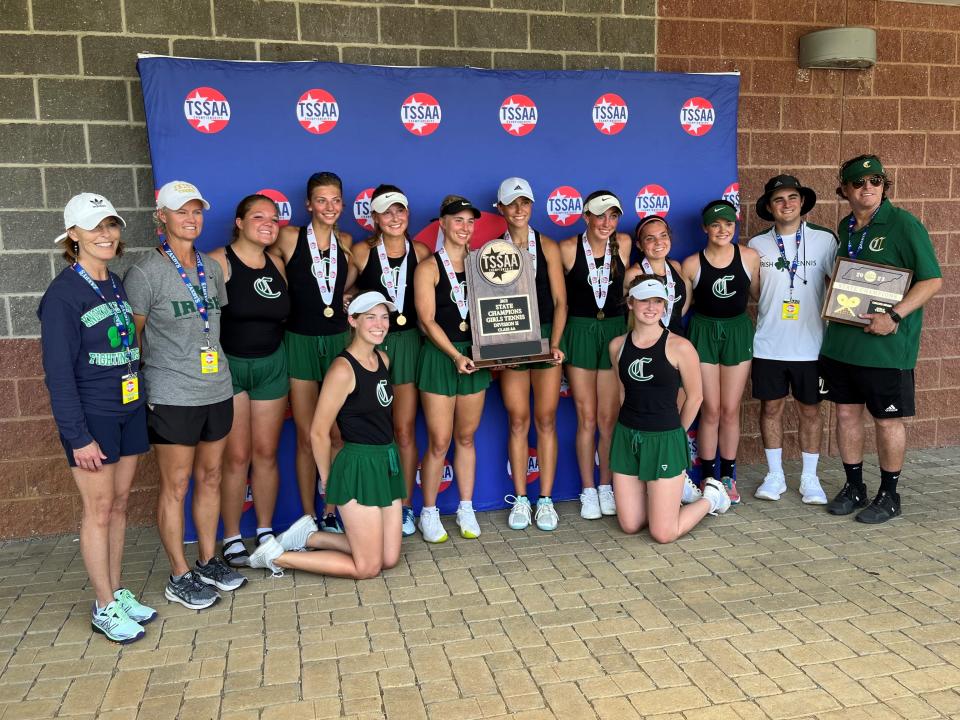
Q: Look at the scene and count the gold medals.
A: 4